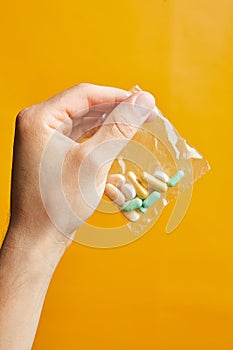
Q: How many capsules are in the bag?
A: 11